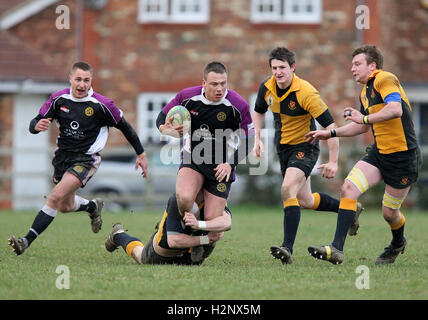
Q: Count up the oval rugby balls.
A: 1